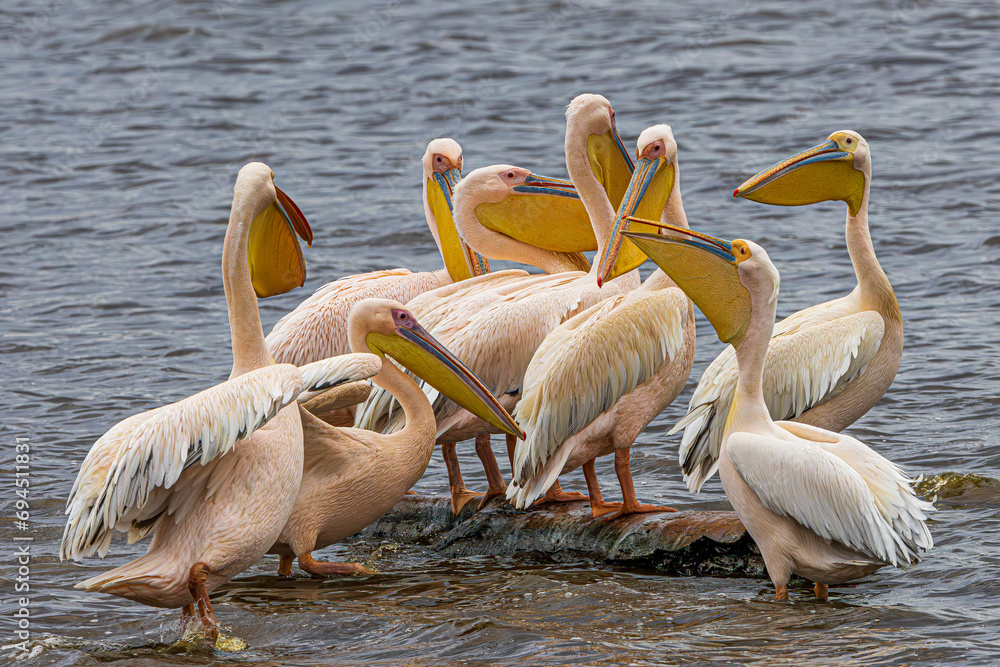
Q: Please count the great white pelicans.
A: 8